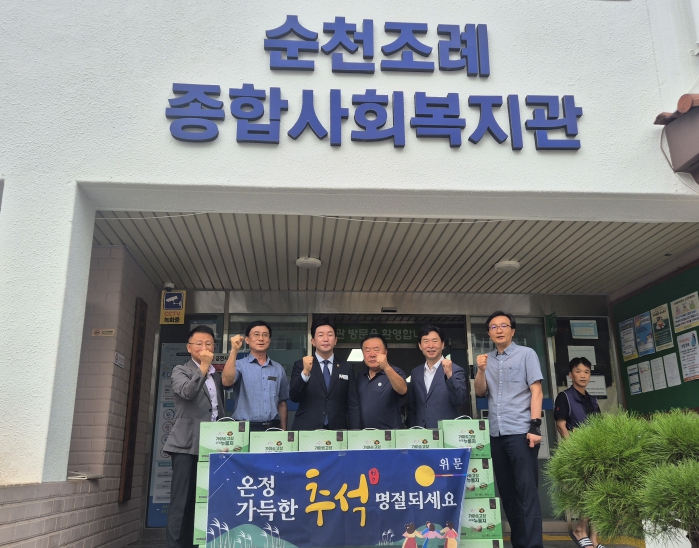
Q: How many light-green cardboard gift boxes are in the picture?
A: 12